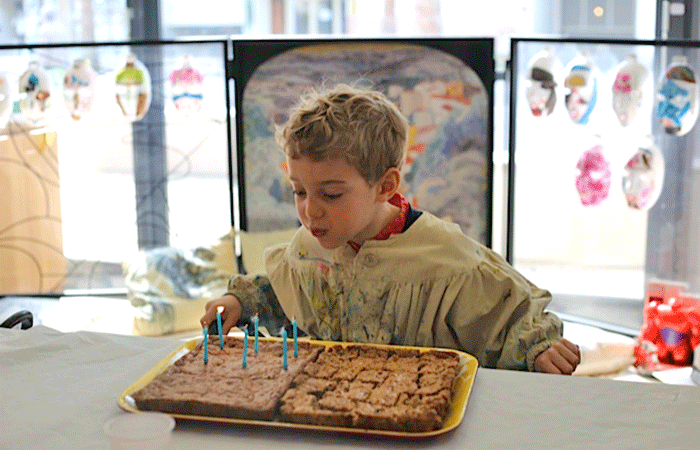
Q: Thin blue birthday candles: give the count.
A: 6